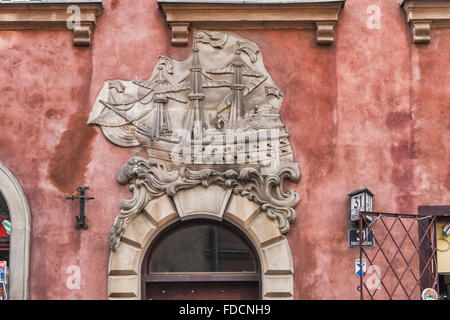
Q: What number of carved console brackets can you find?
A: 4